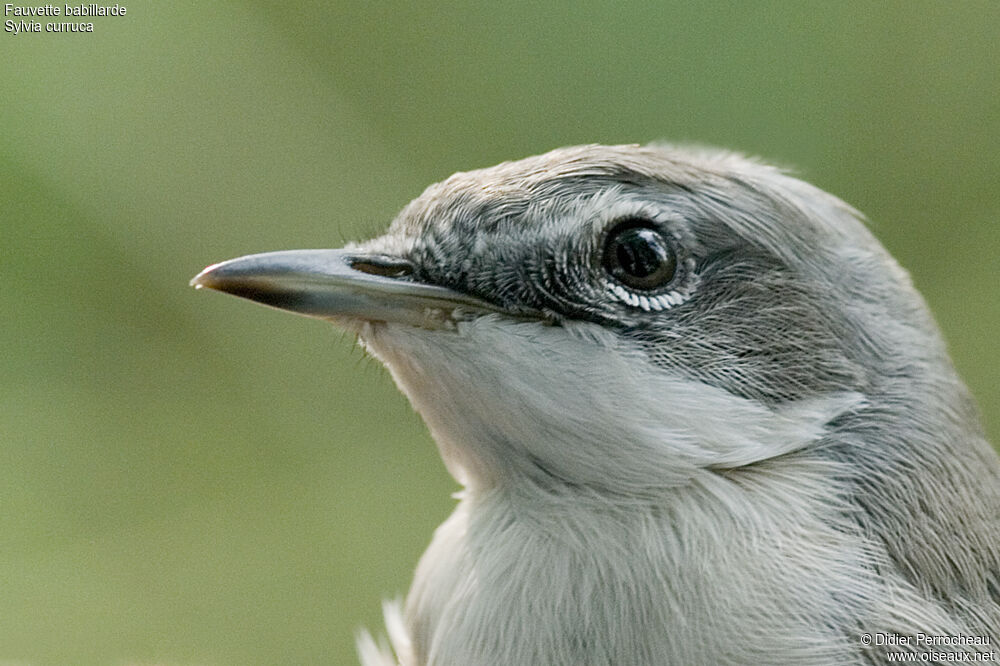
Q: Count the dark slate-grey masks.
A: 1